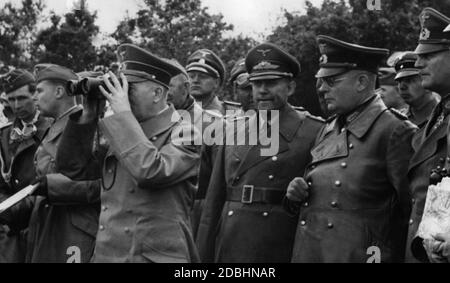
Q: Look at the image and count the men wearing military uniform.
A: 11